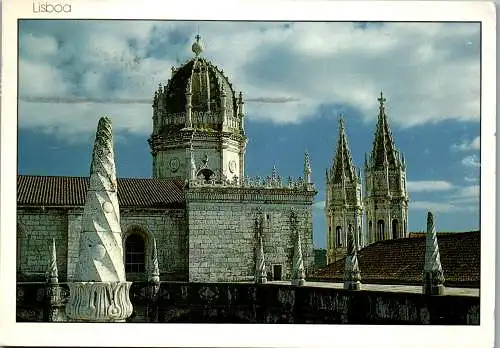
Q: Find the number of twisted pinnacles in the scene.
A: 7